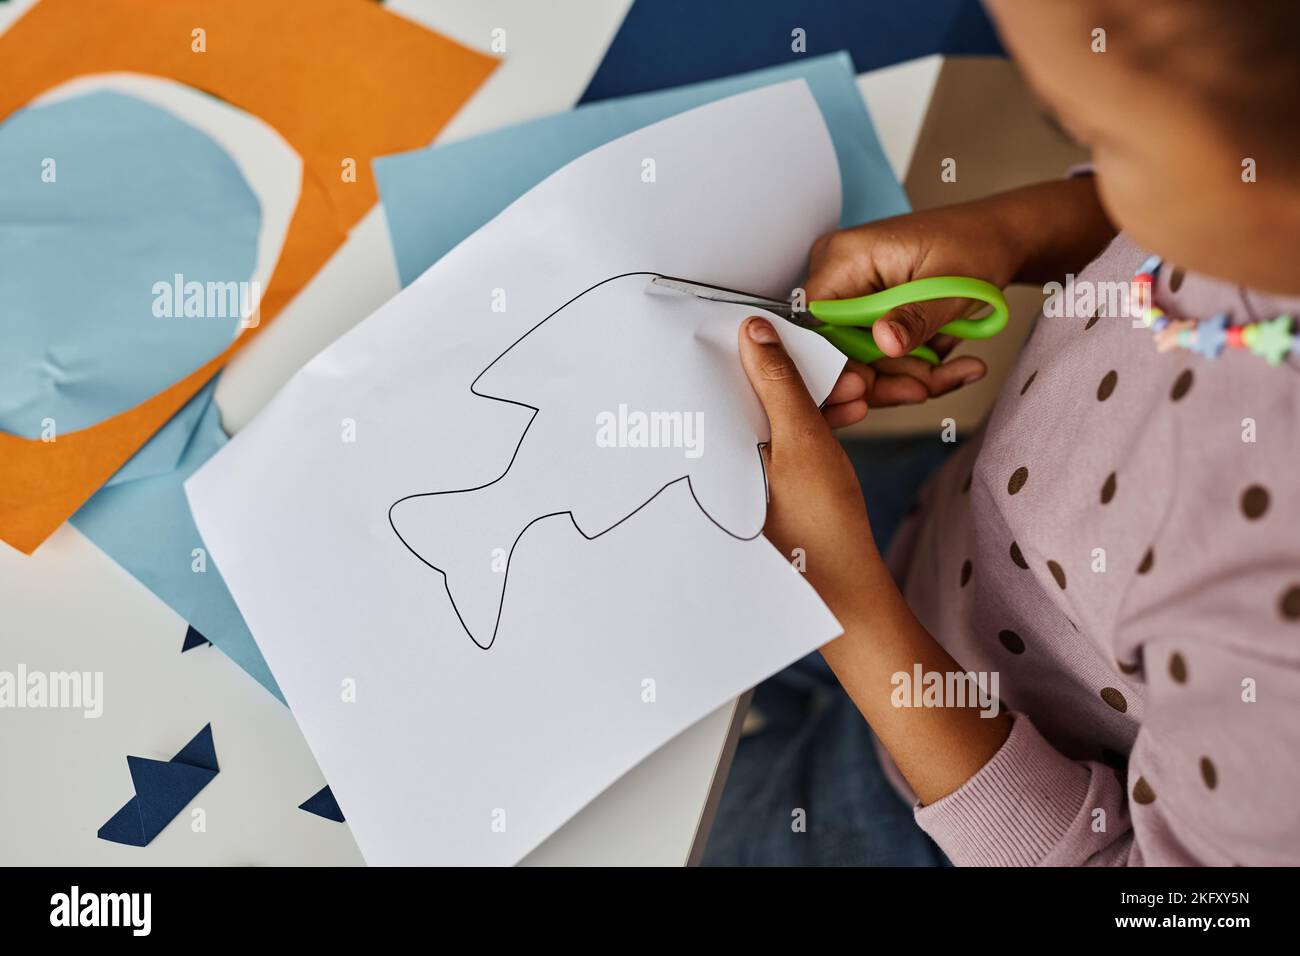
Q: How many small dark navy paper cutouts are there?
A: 3